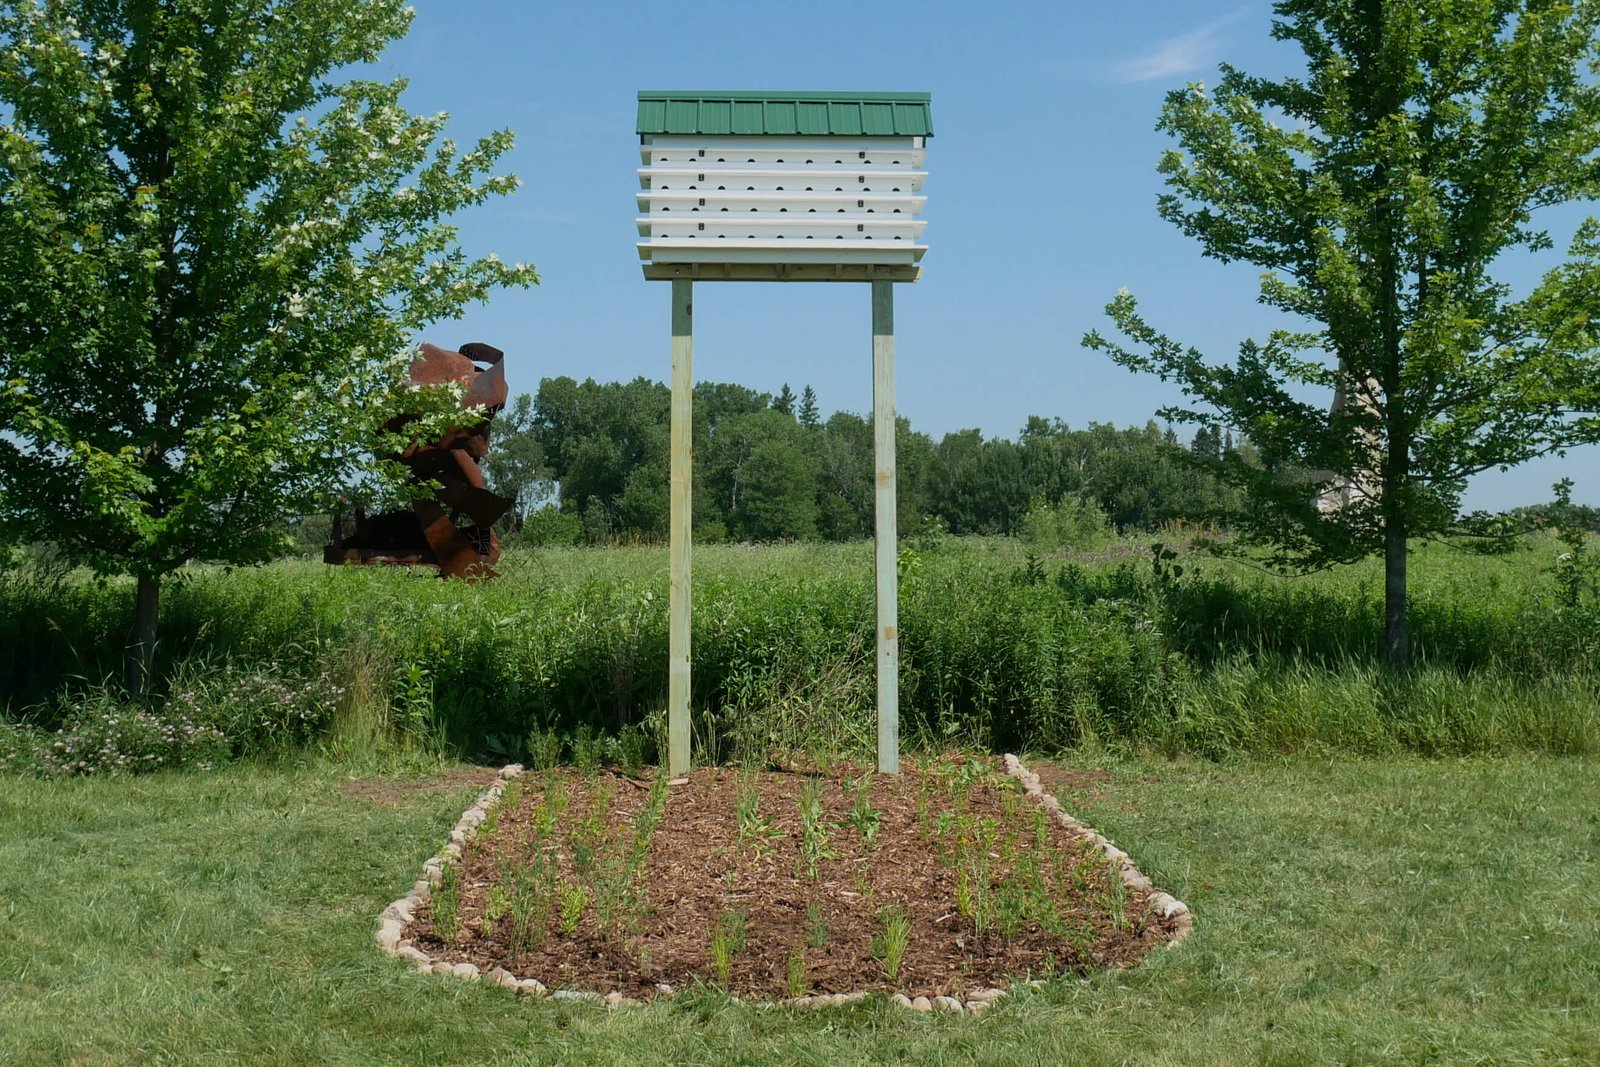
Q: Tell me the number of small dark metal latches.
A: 8